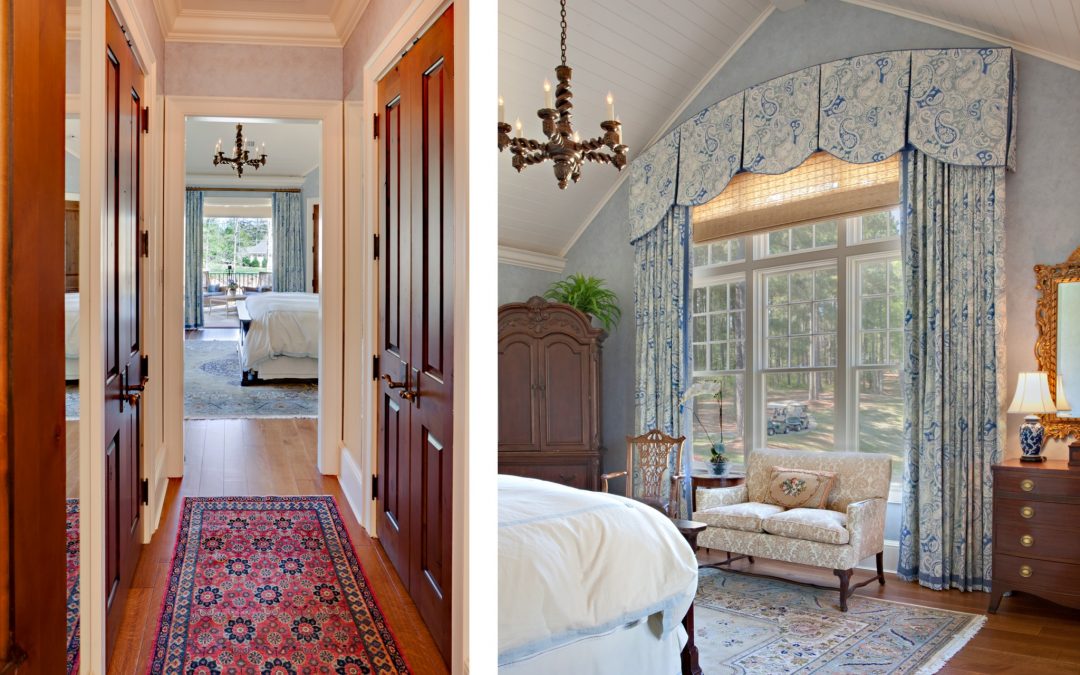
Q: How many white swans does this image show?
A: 0